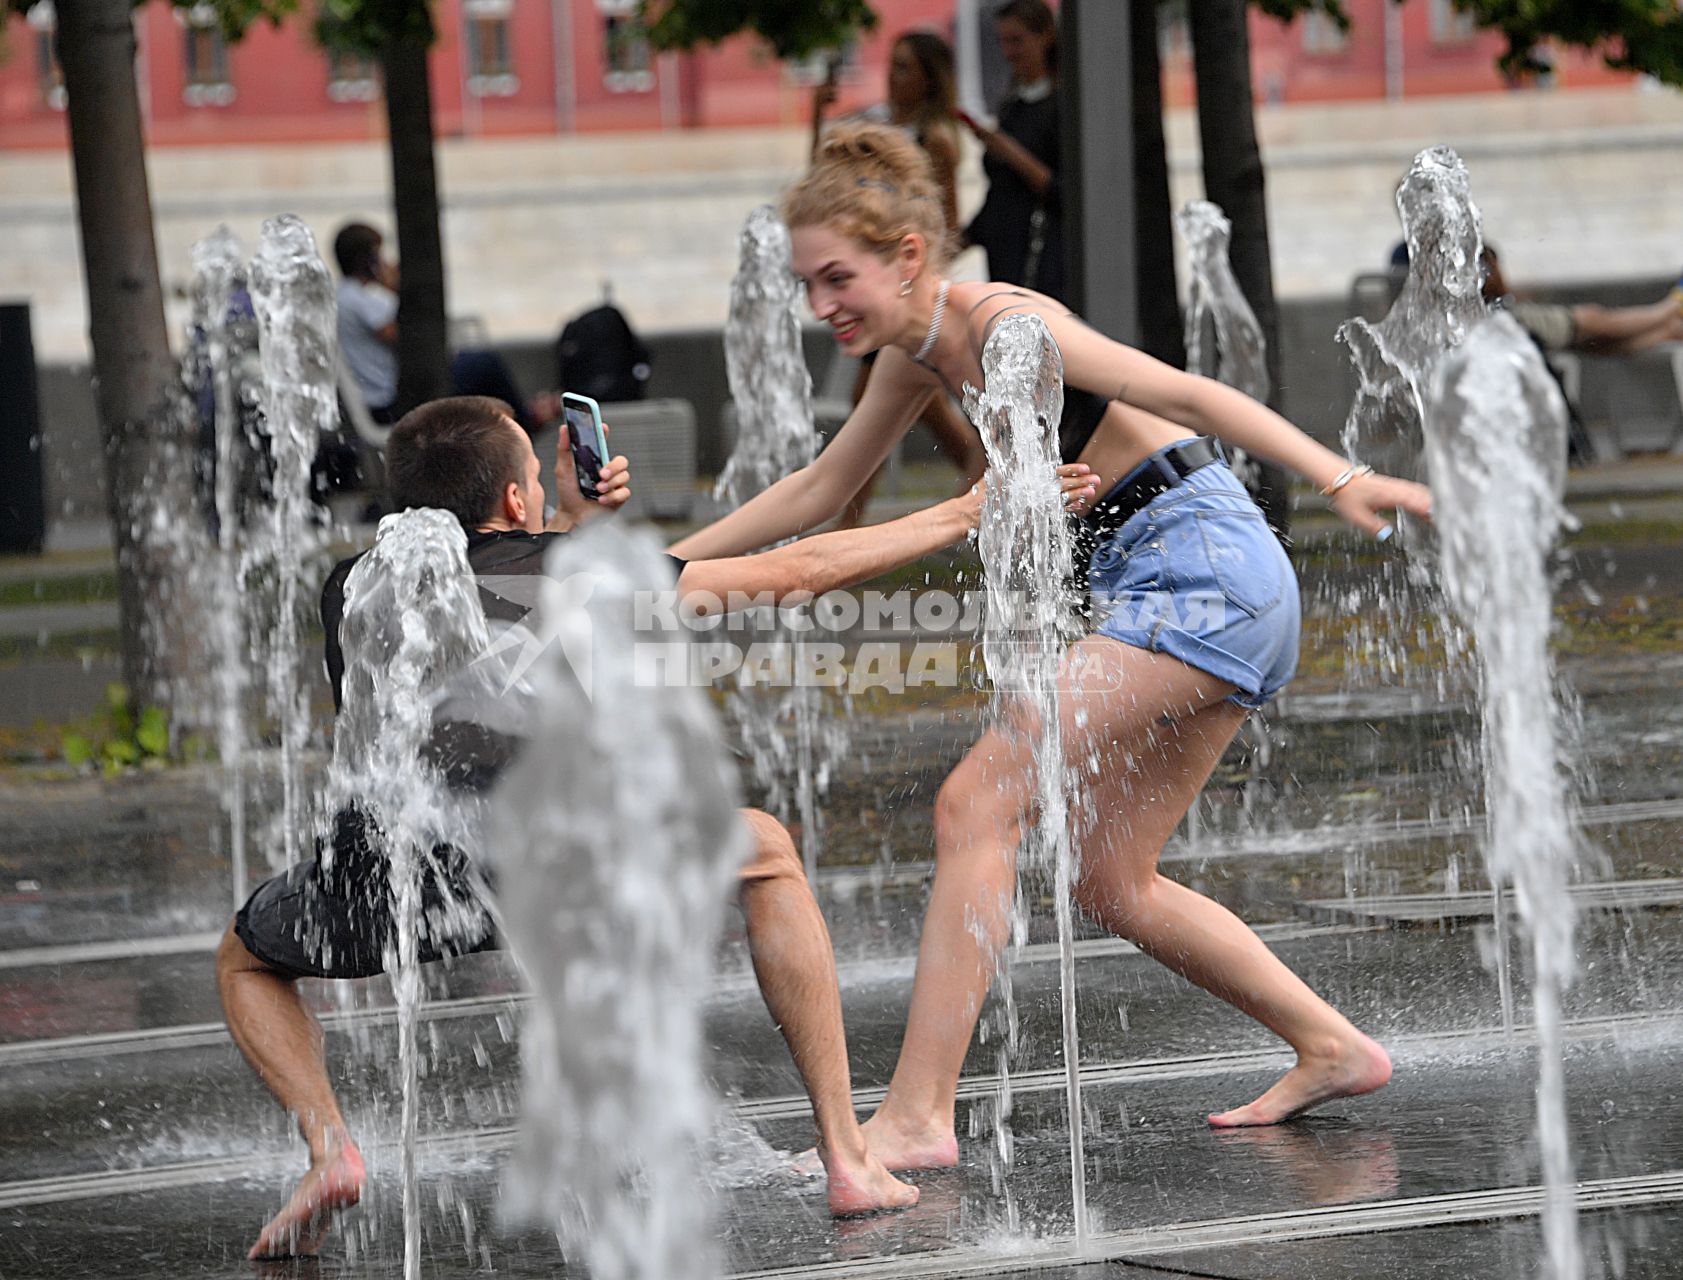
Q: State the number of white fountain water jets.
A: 9